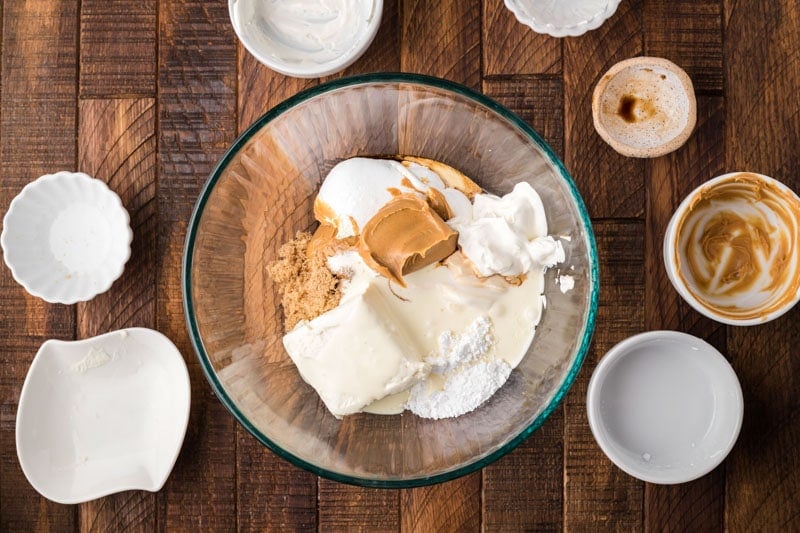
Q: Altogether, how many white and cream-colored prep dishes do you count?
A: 7